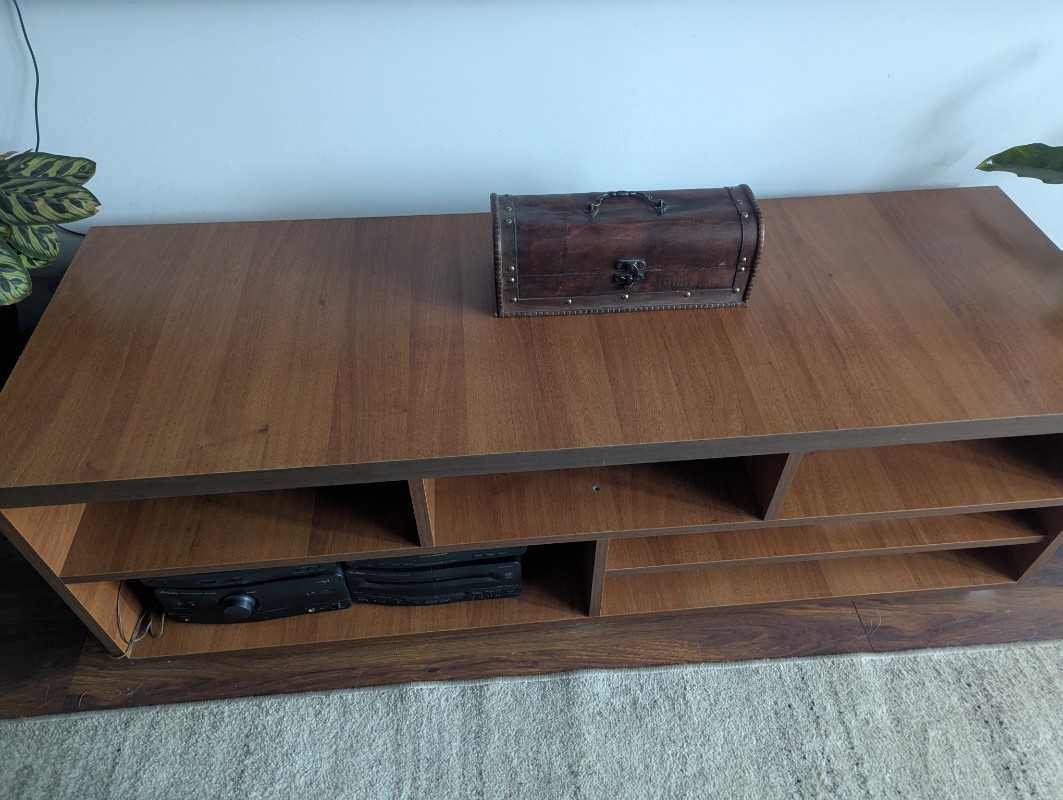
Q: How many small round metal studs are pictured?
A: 13